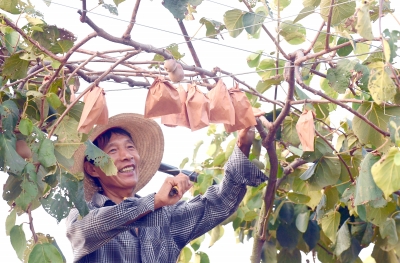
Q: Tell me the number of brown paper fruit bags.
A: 7